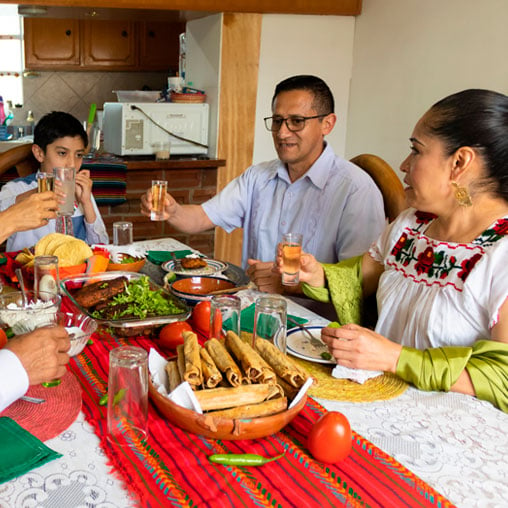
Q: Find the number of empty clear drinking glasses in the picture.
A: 5